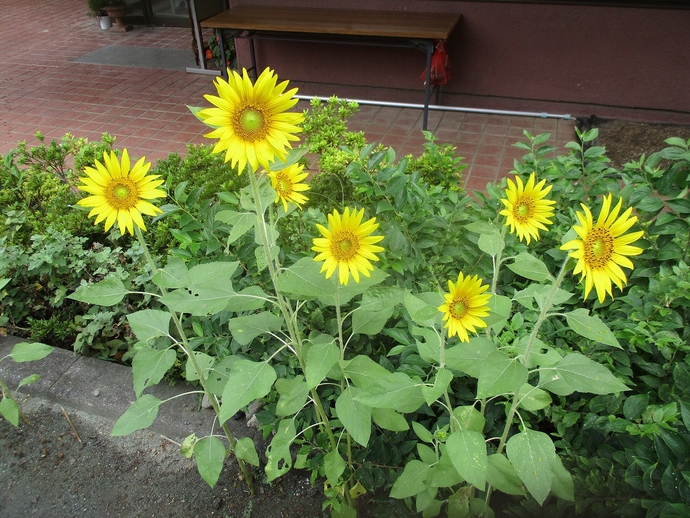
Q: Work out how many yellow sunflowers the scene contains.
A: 7